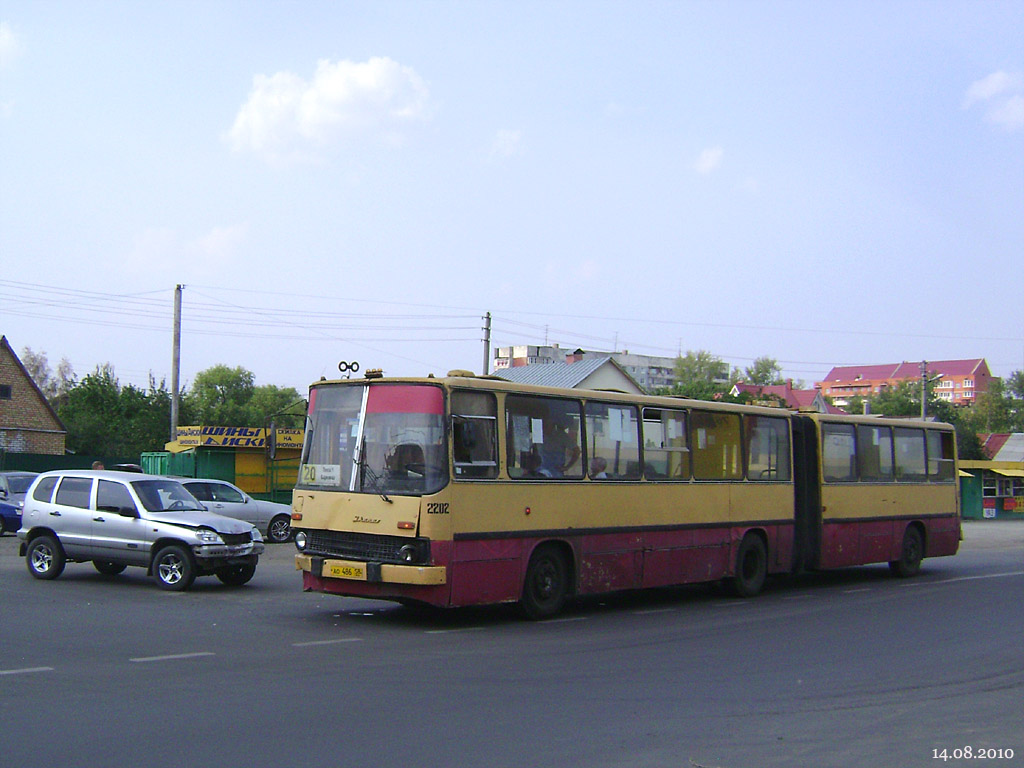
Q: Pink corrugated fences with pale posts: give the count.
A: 0